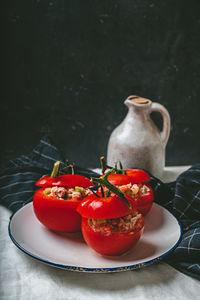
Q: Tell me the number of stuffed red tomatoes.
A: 3